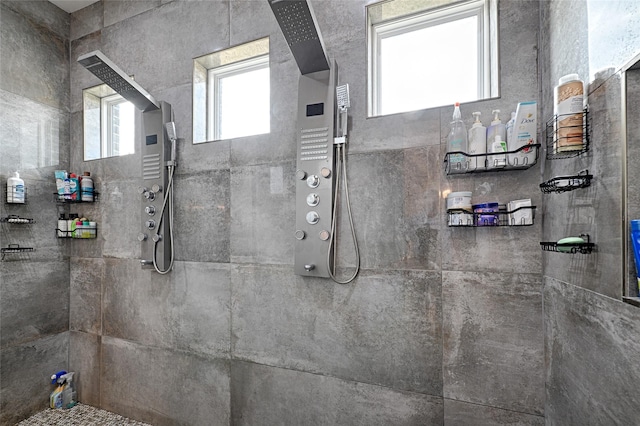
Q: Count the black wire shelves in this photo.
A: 10